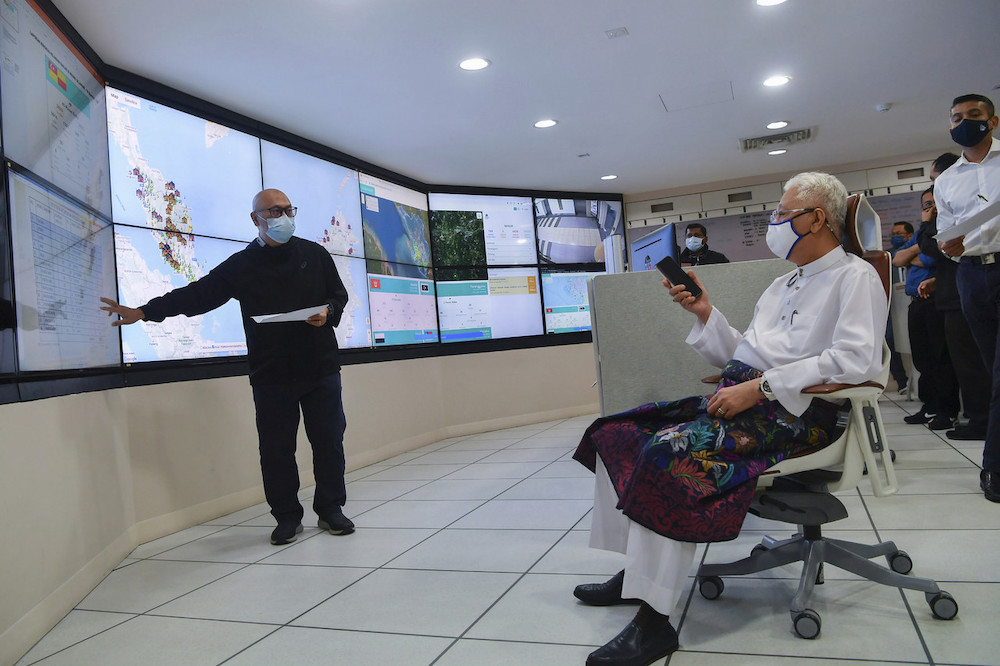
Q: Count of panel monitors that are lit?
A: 12